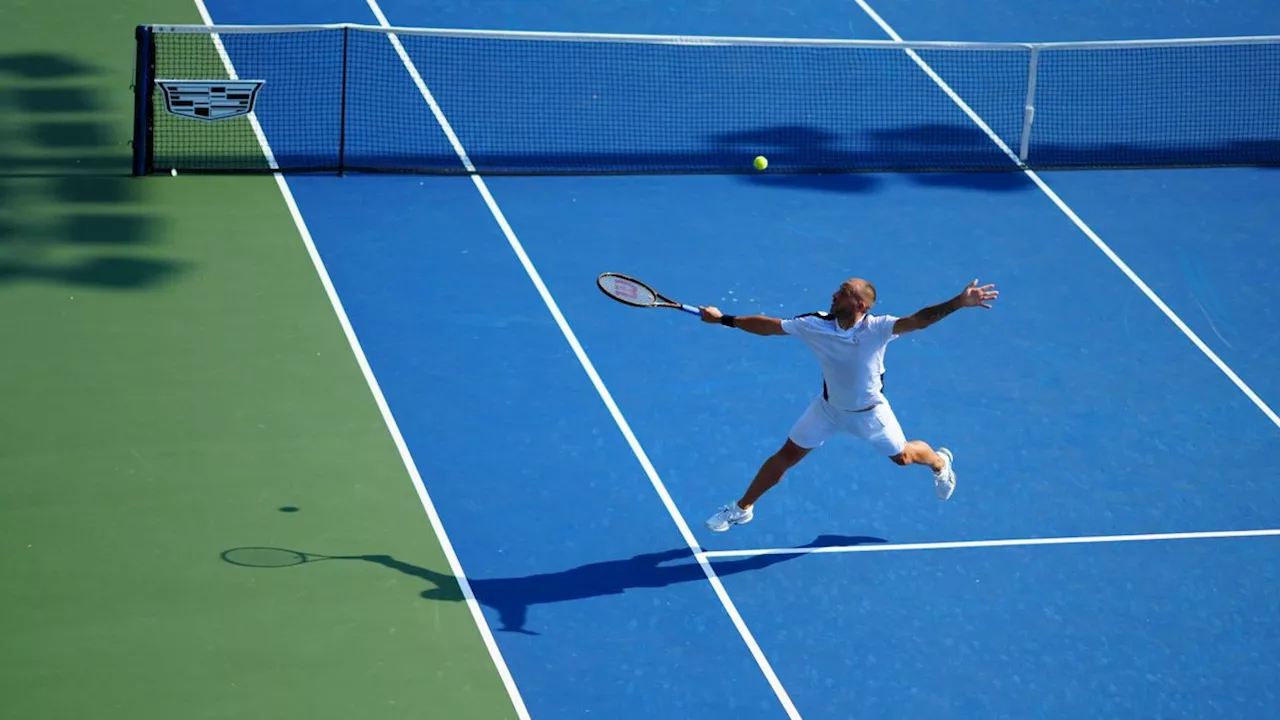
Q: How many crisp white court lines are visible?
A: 4